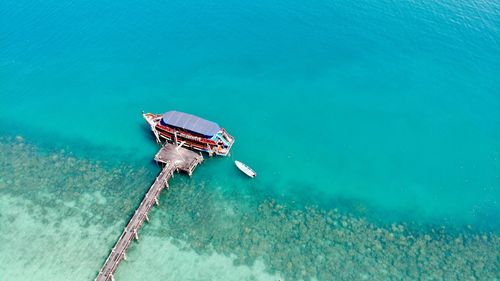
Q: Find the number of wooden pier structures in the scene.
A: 1